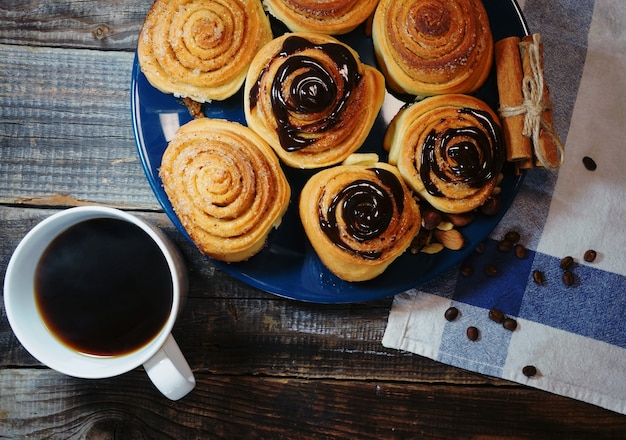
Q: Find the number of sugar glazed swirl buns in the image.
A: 4